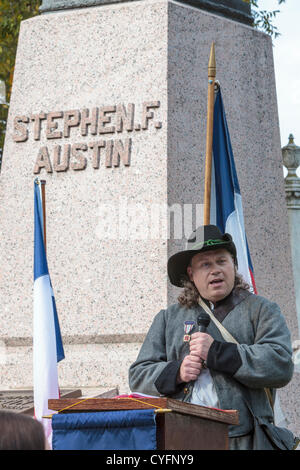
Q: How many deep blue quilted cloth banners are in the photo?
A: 1